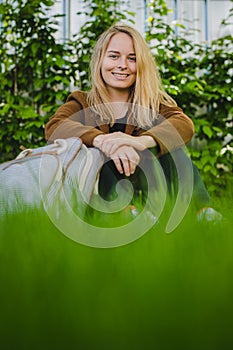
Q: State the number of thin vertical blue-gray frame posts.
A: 4